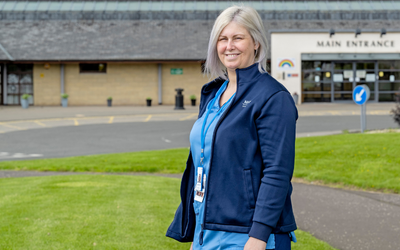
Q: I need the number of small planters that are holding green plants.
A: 5